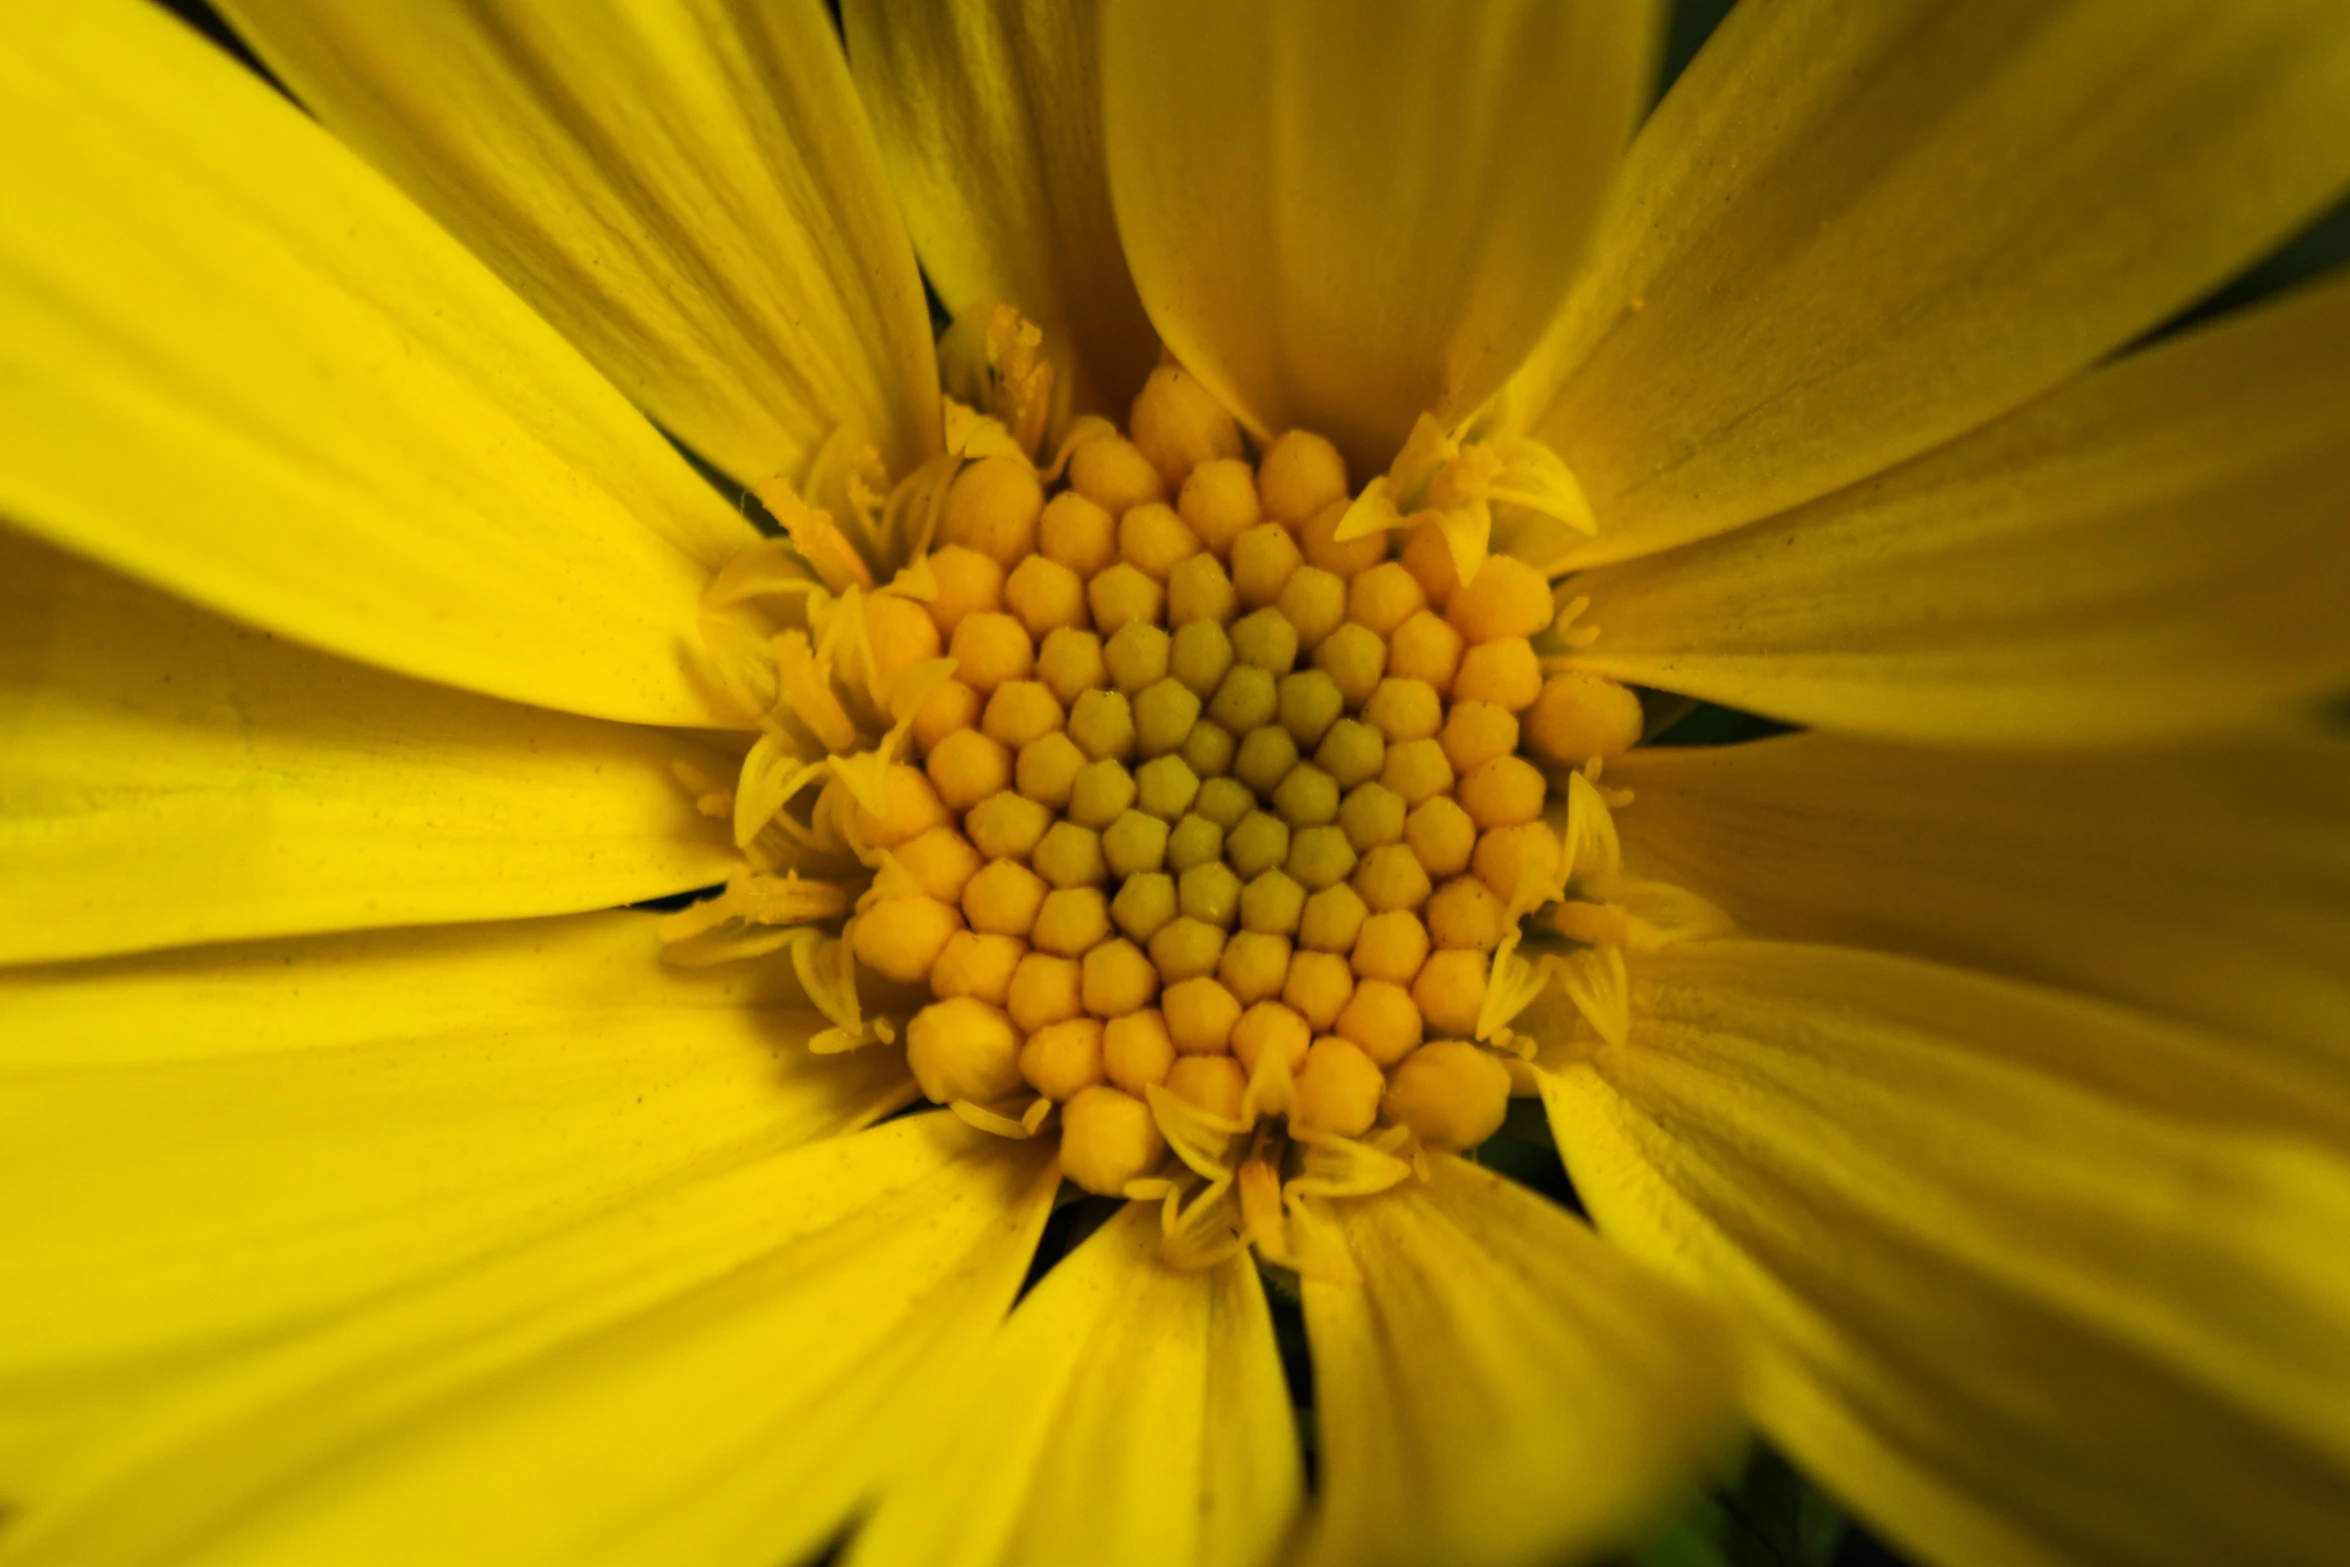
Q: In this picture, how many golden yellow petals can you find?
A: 13